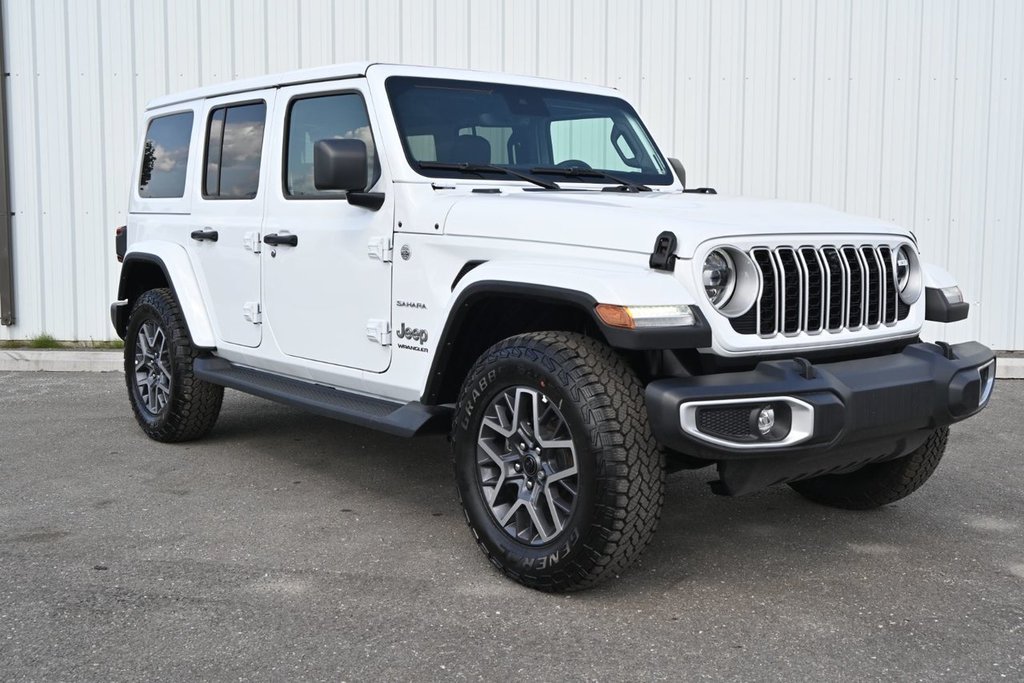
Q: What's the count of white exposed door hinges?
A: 4